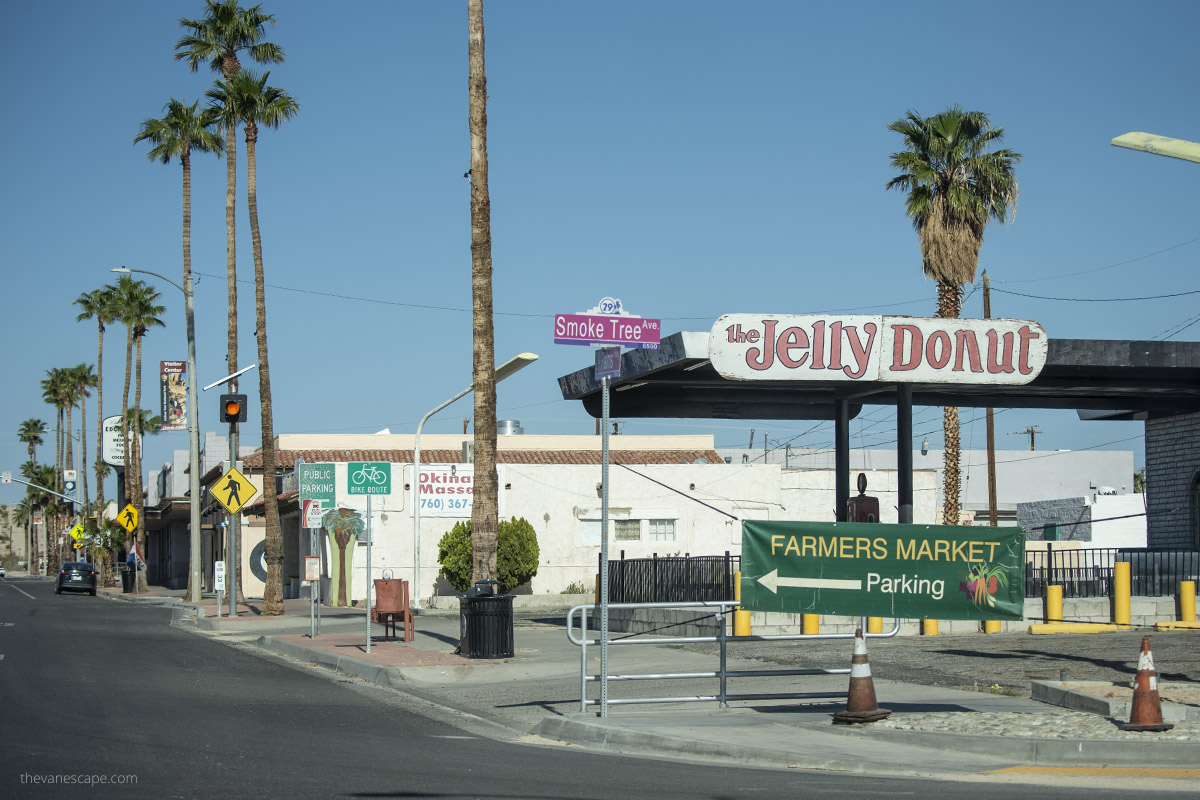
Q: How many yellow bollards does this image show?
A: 8